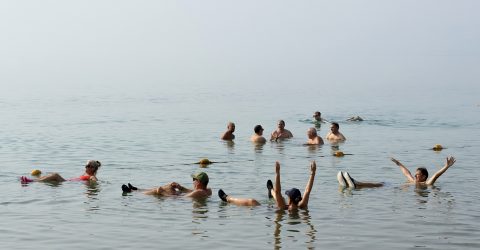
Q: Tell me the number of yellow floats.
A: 4